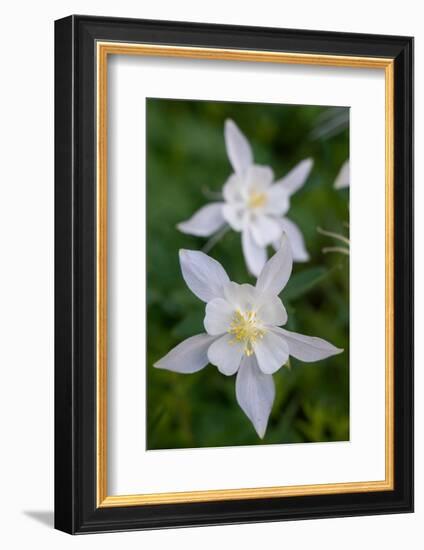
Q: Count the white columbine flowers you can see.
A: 2